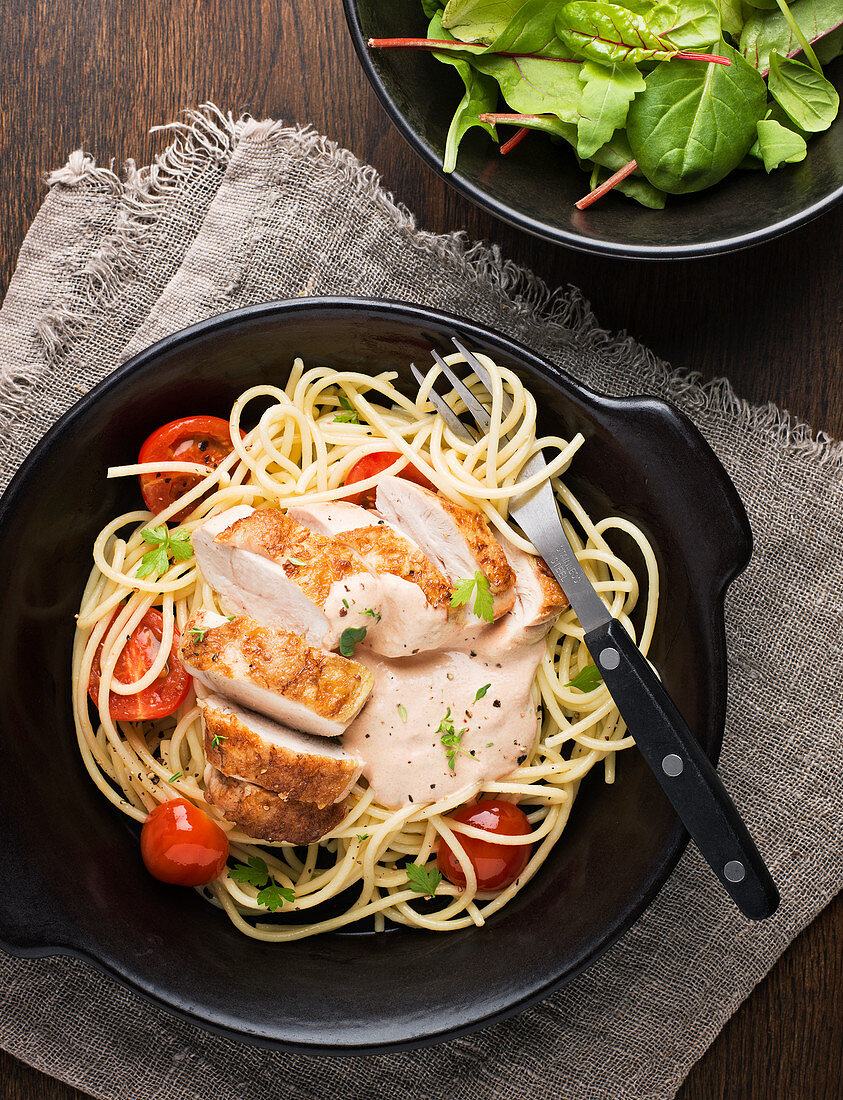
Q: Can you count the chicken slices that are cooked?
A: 7